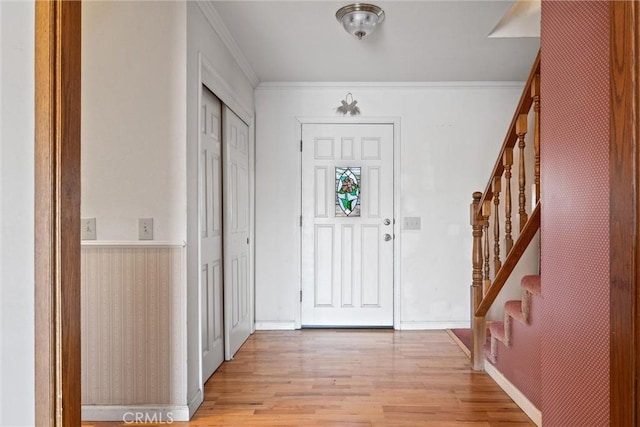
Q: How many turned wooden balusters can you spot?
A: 5